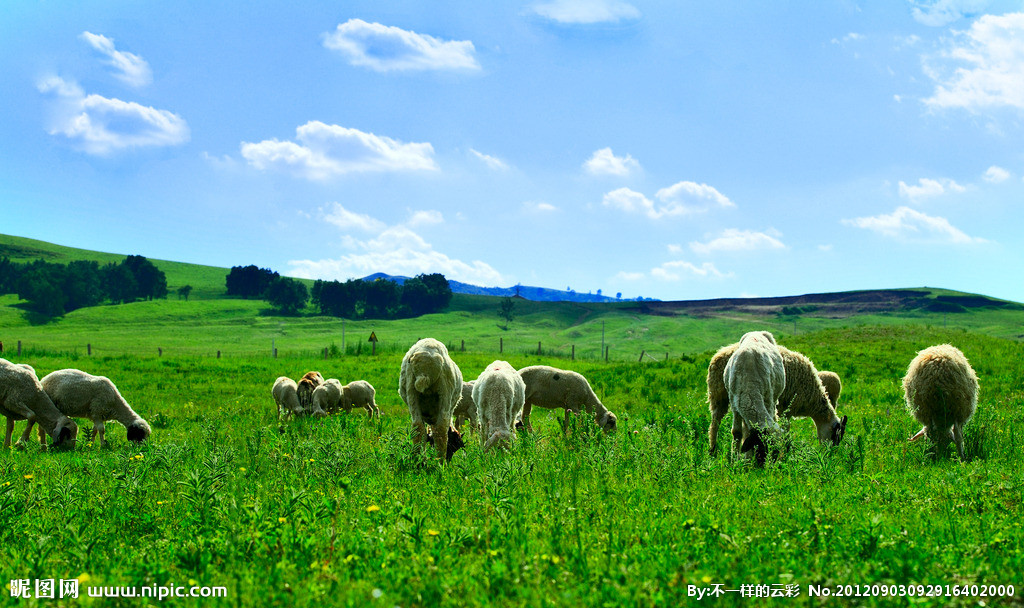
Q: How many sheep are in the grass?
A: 14